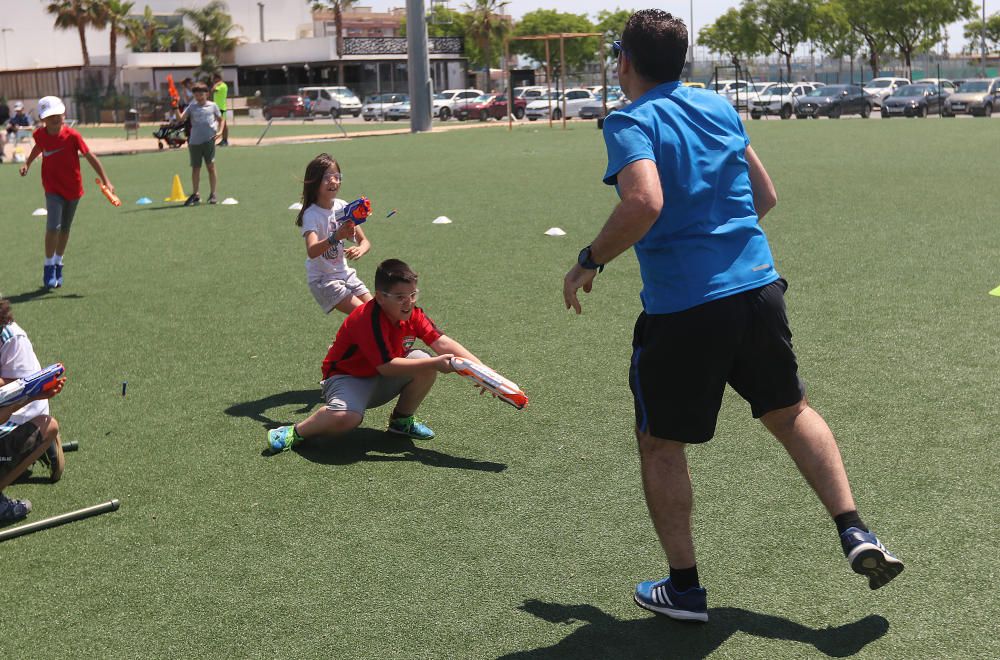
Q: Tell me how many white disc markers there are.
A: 5